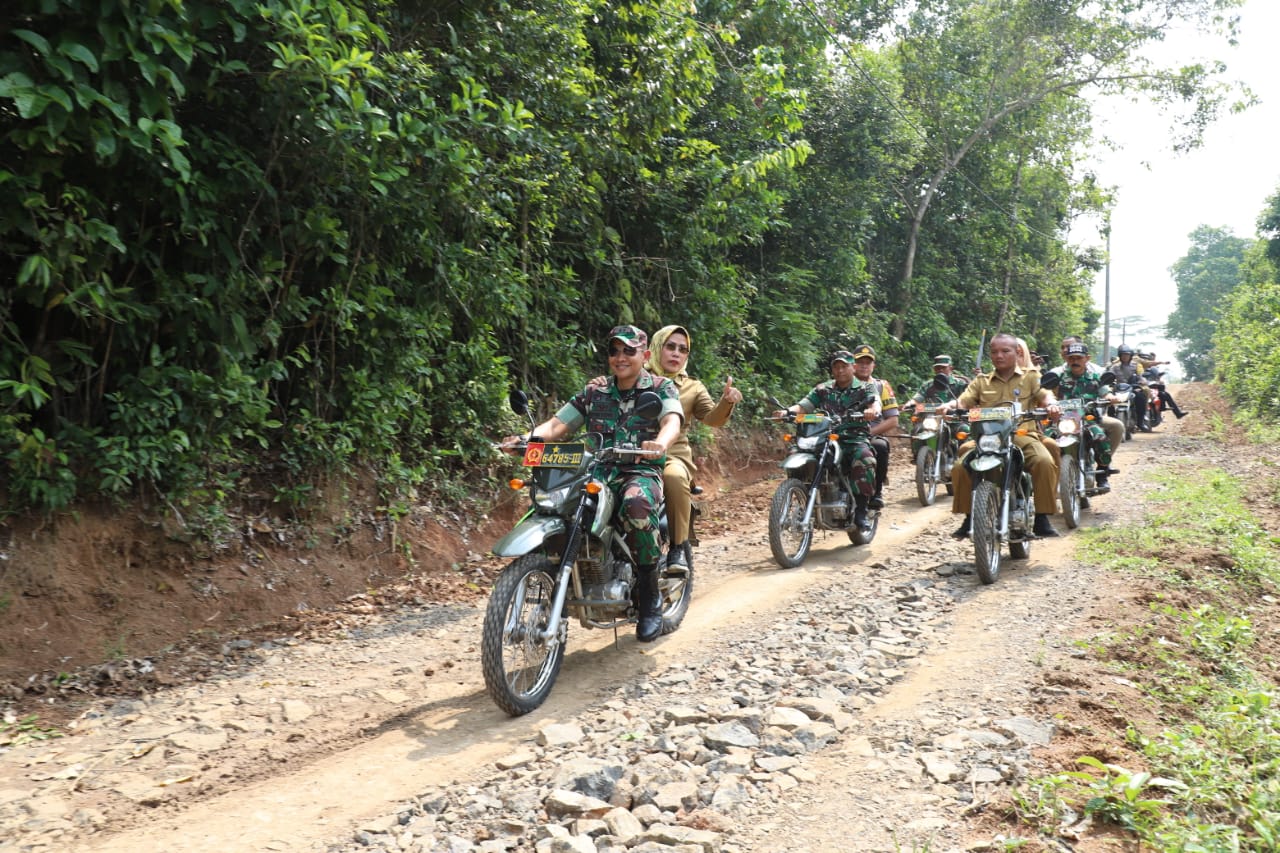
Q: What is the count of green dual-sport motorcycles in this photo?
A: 5